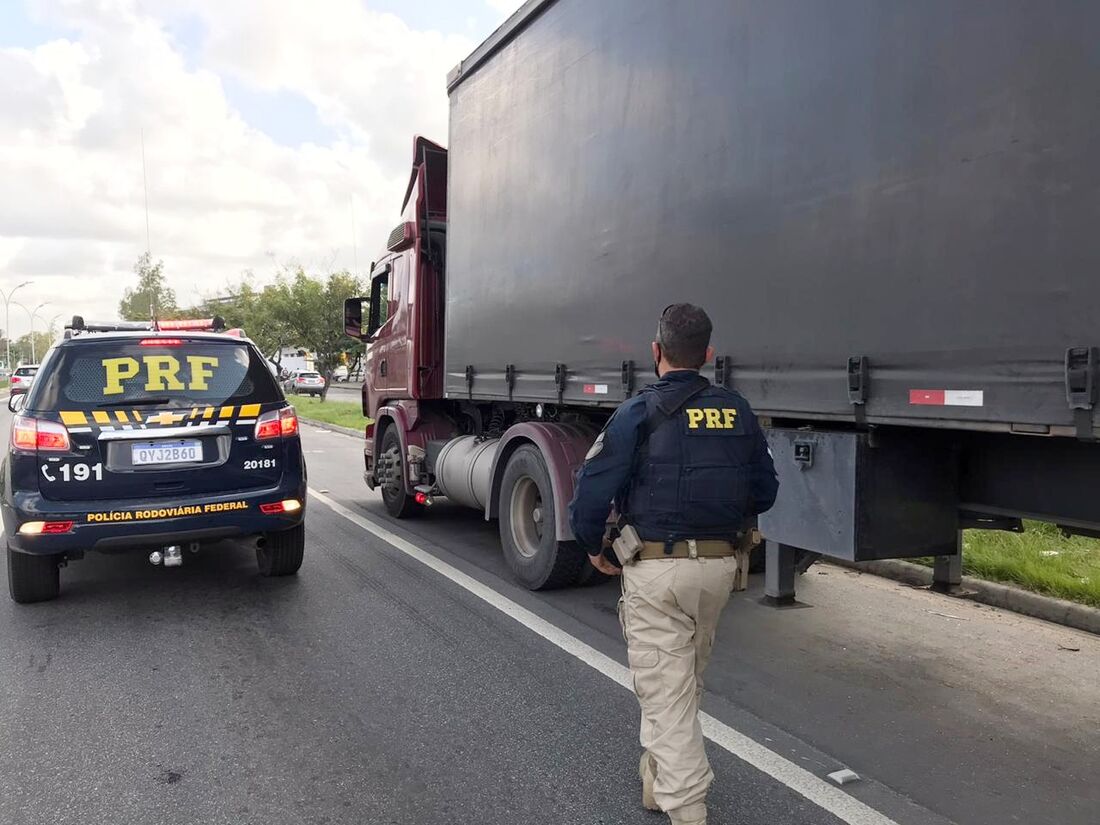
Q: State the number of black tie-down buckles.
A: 7